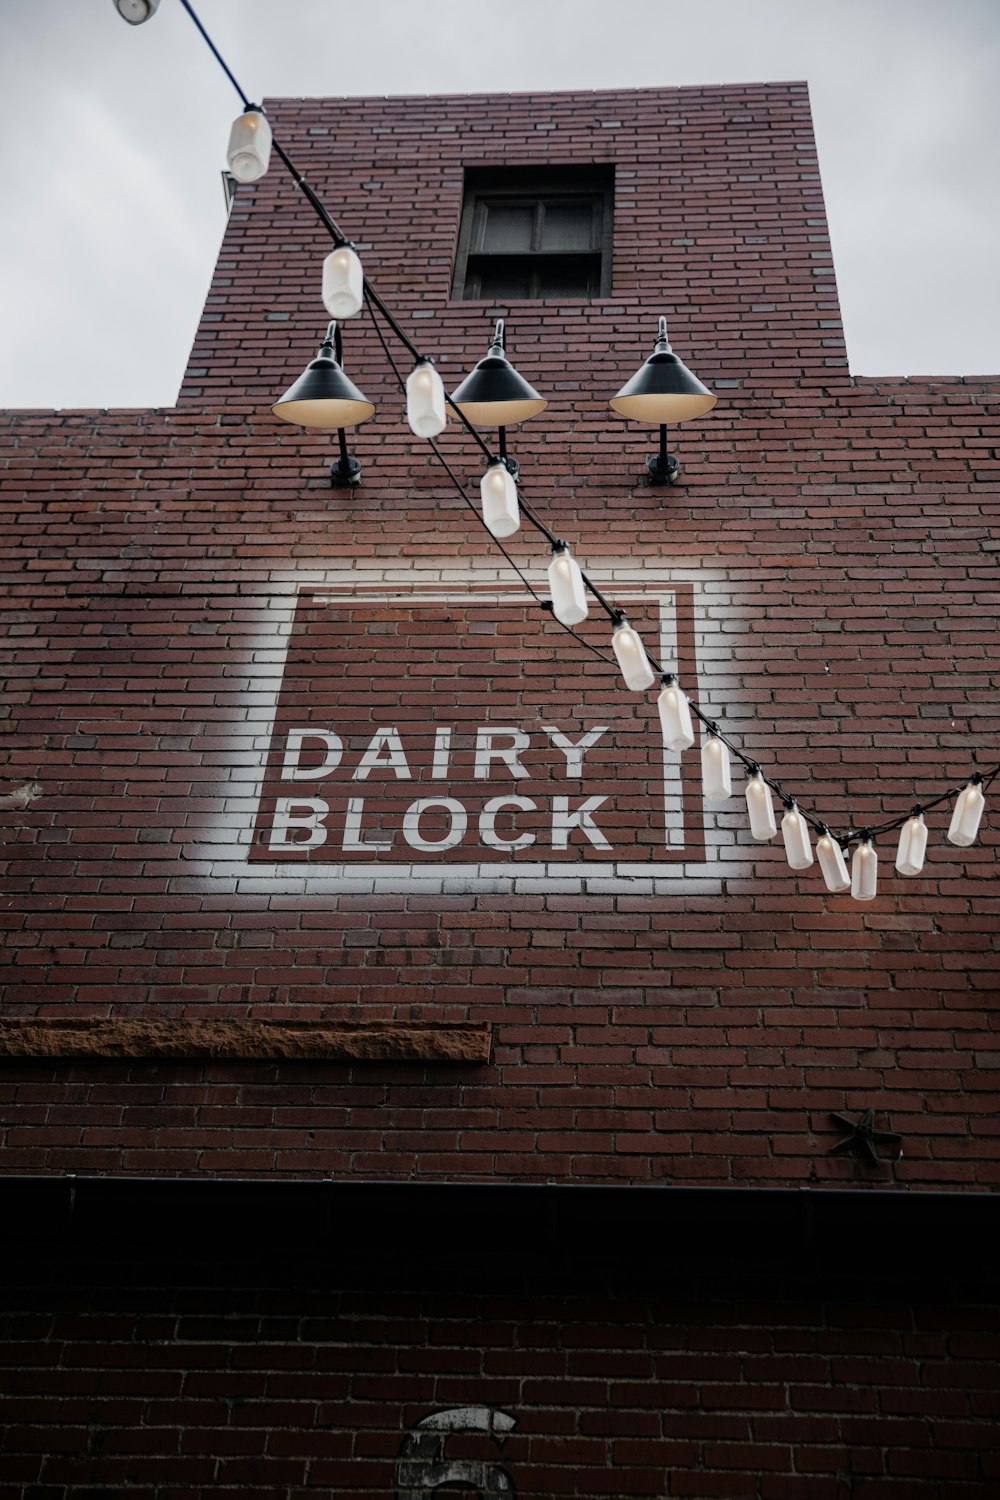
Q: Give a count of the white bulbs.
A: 15